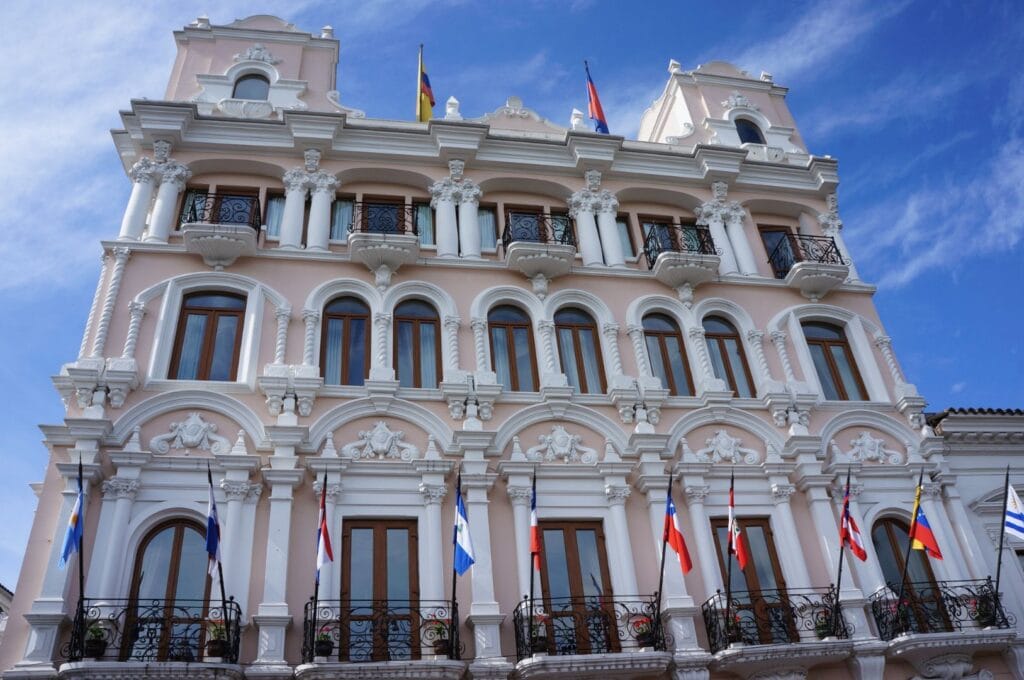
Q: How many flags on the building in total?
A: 12